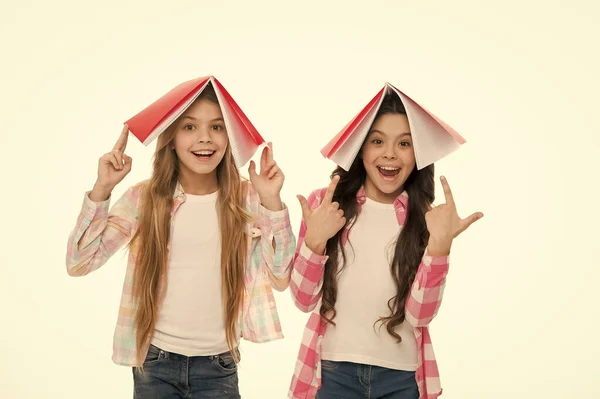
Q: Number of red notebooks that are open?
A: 2